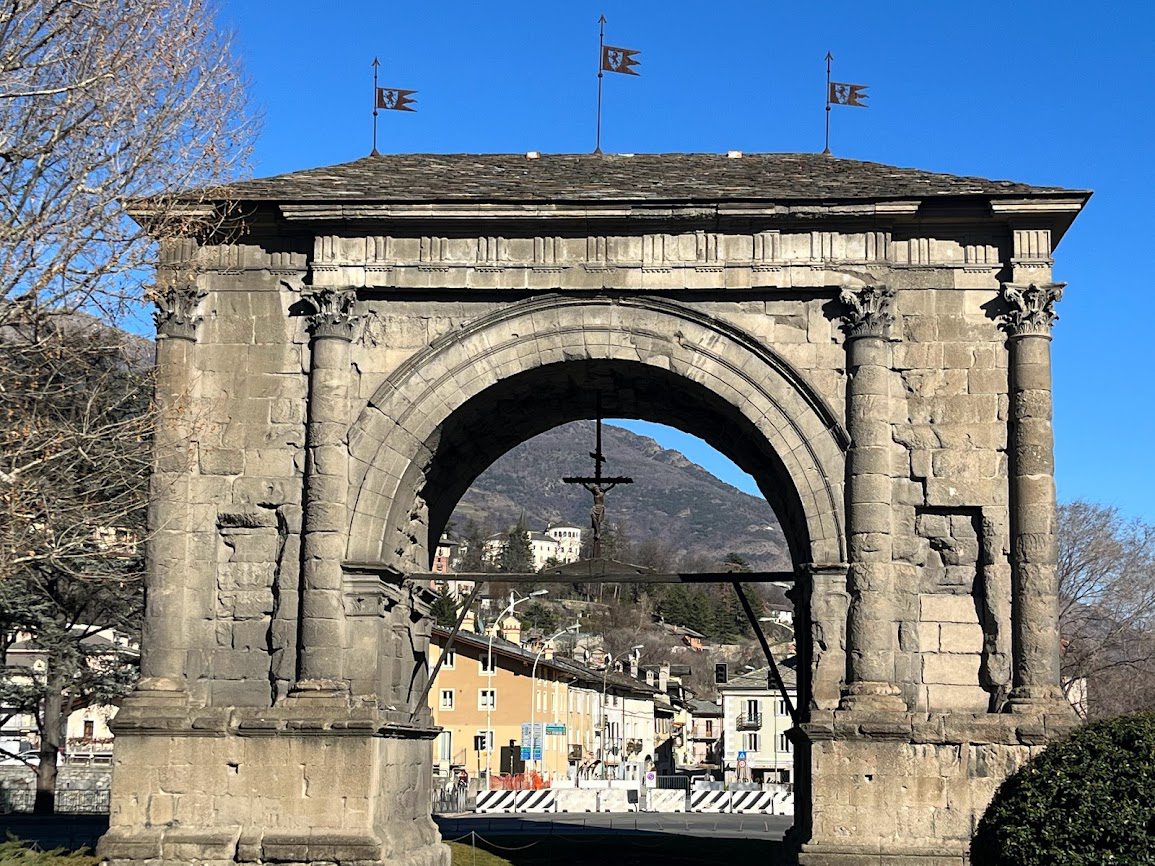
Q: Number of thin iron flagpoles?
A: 3